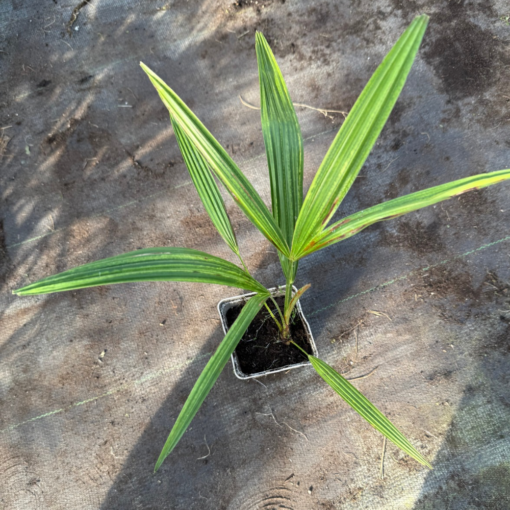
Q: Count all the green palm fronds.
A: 8